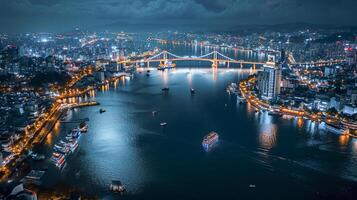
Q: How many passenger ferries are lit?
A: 1